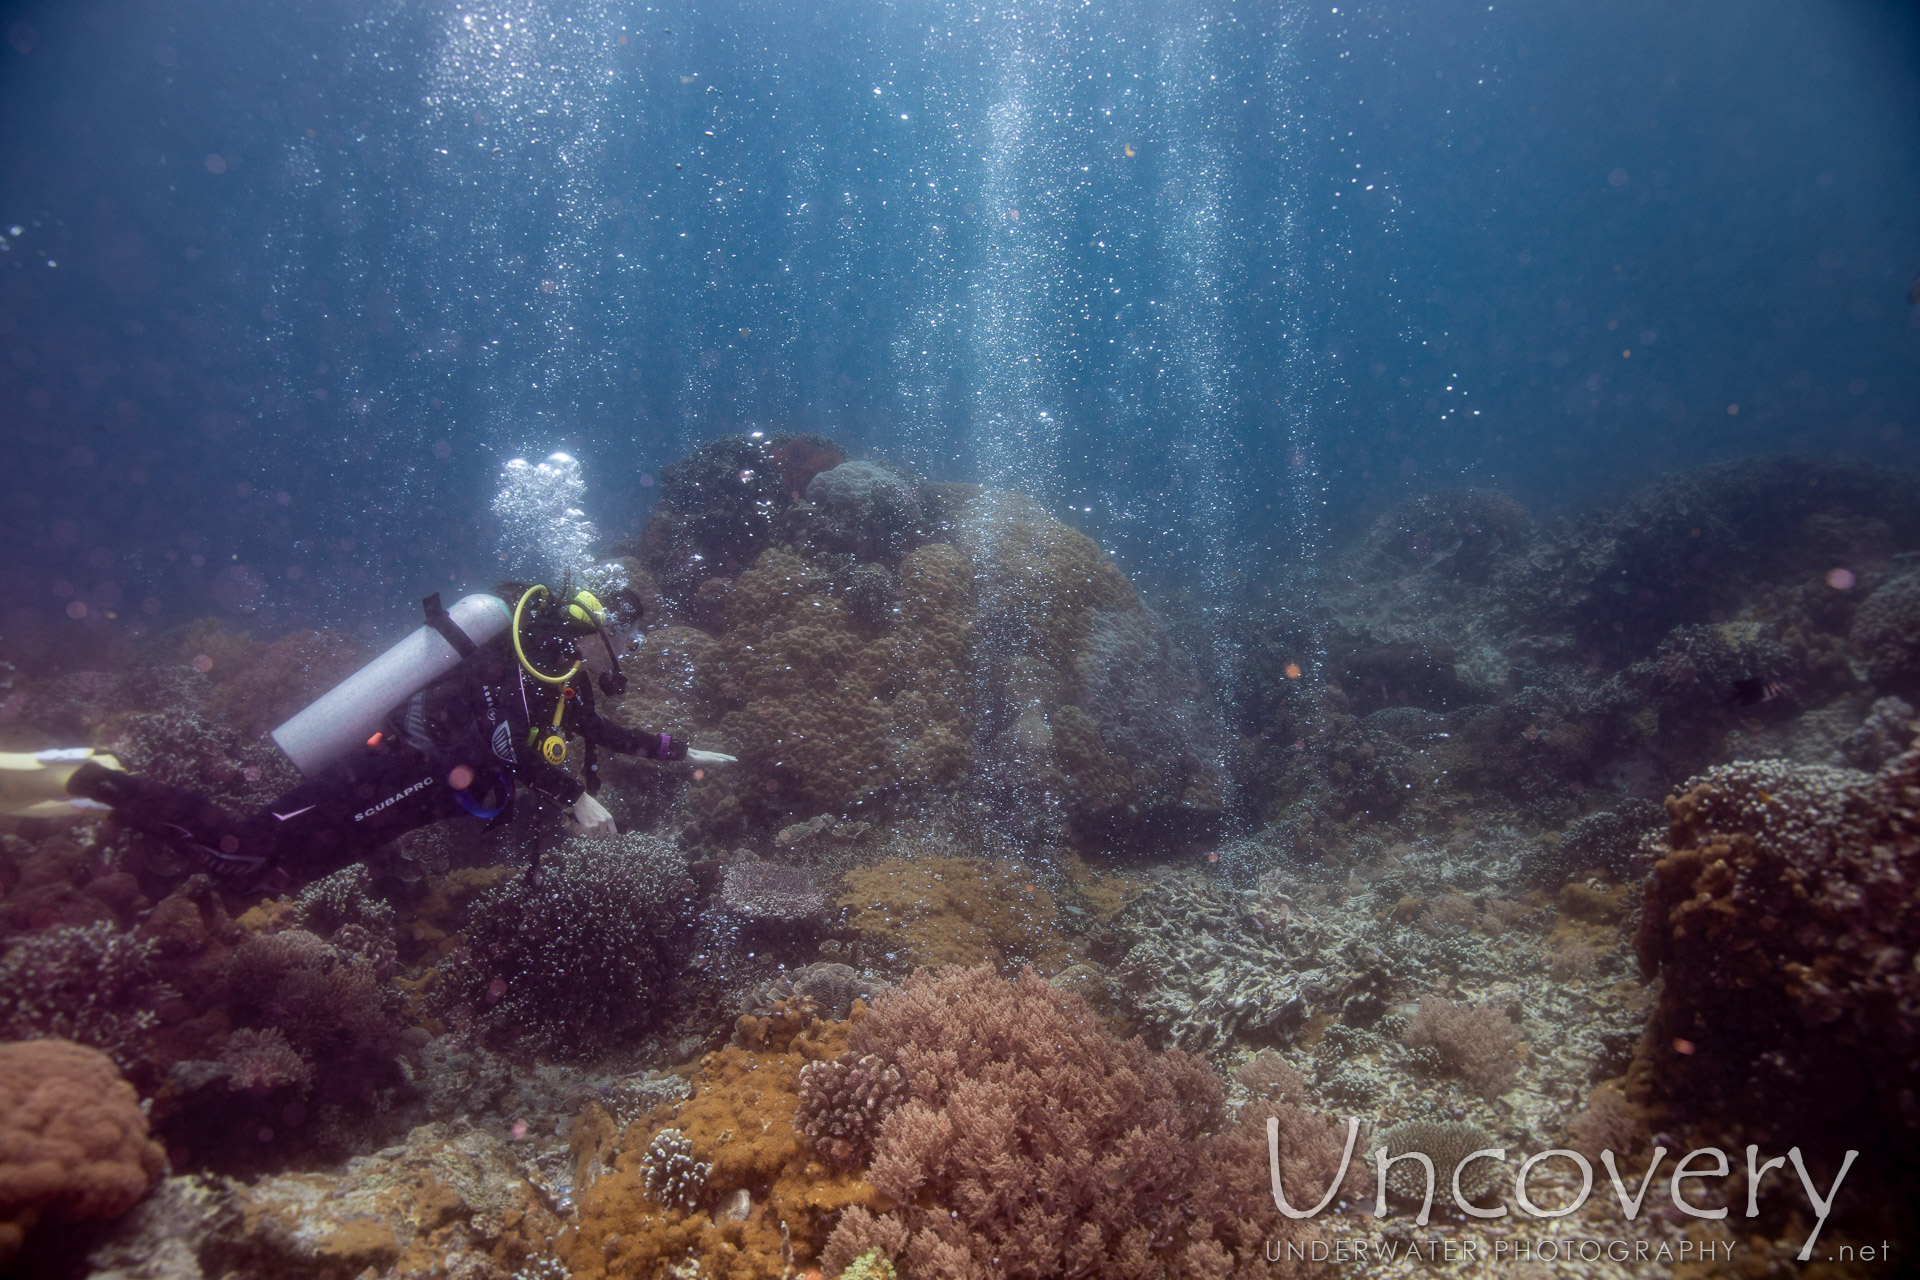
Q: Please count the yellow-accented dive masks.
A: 1